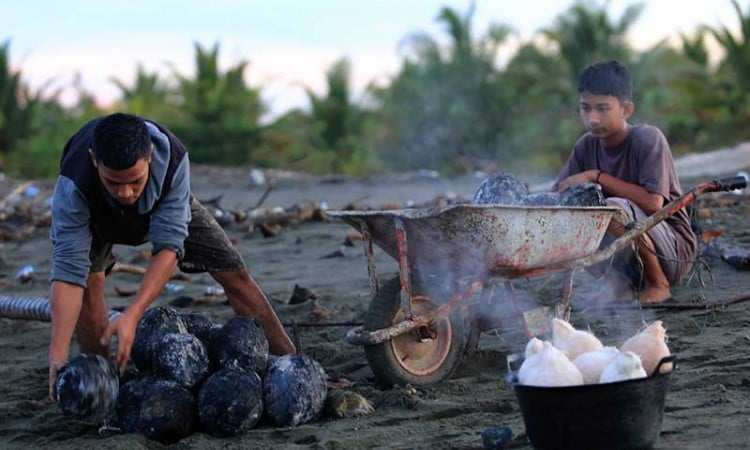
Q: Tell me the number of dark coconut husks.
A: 12